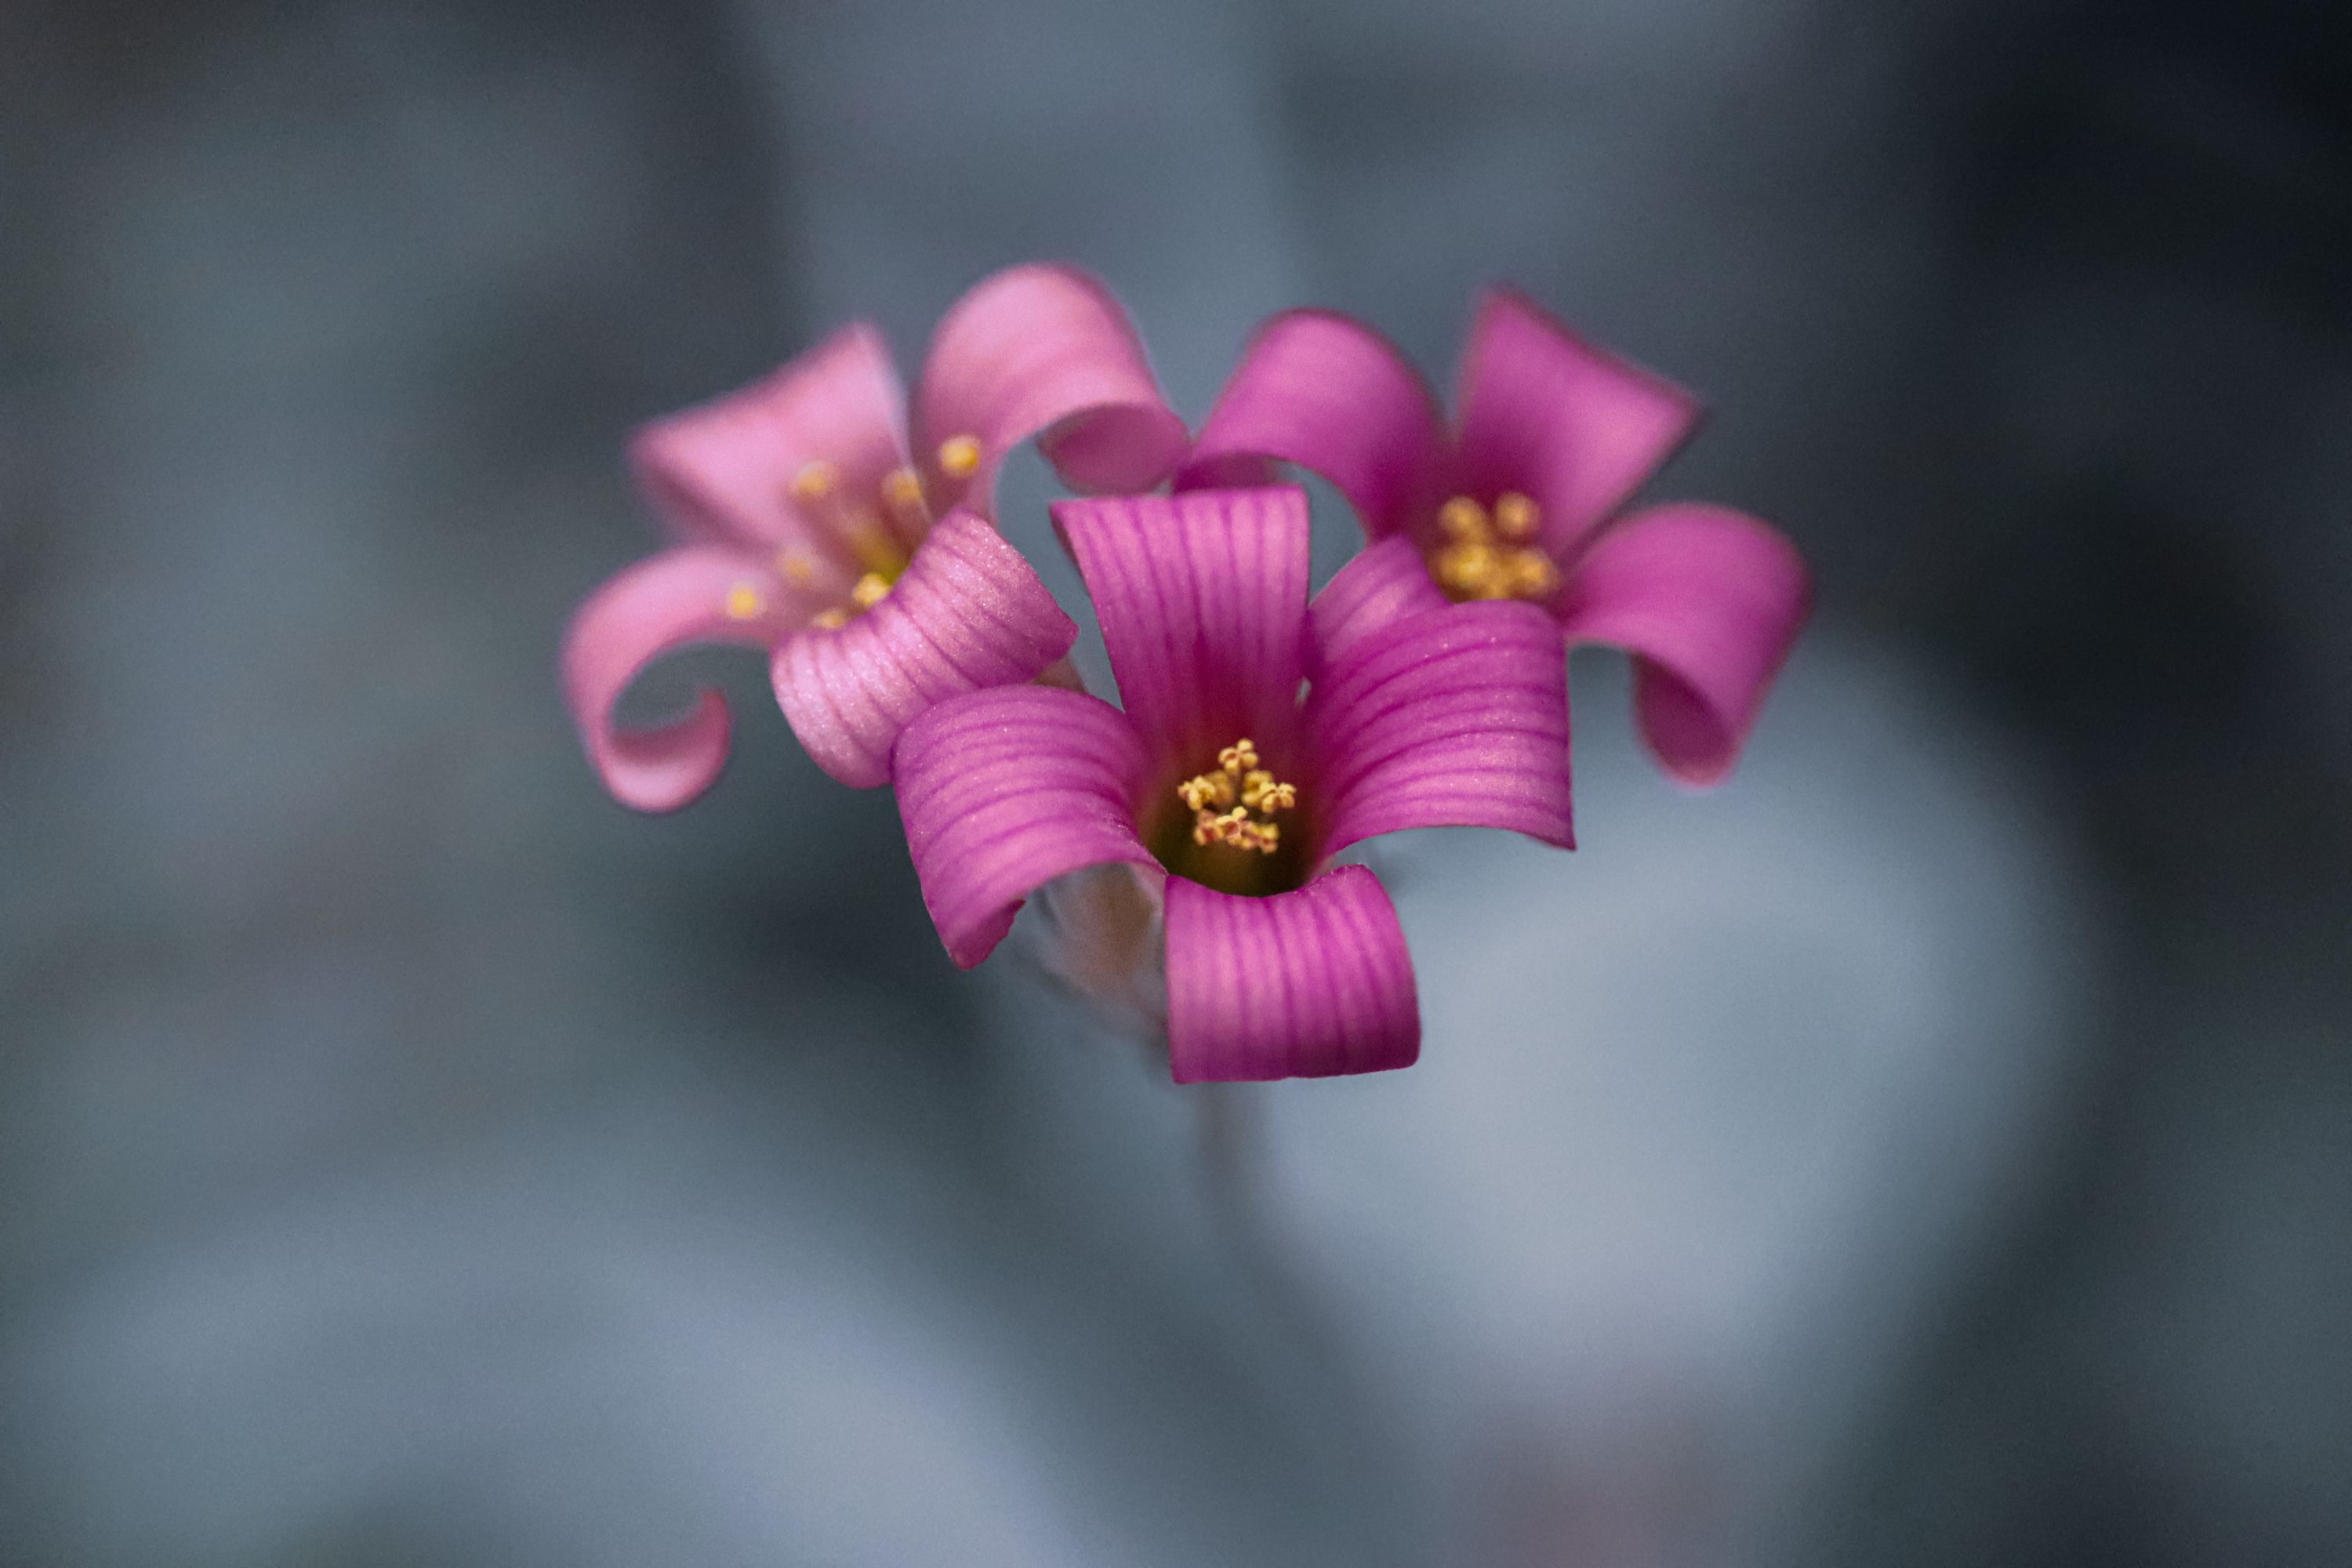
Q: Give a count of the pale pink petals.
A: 4